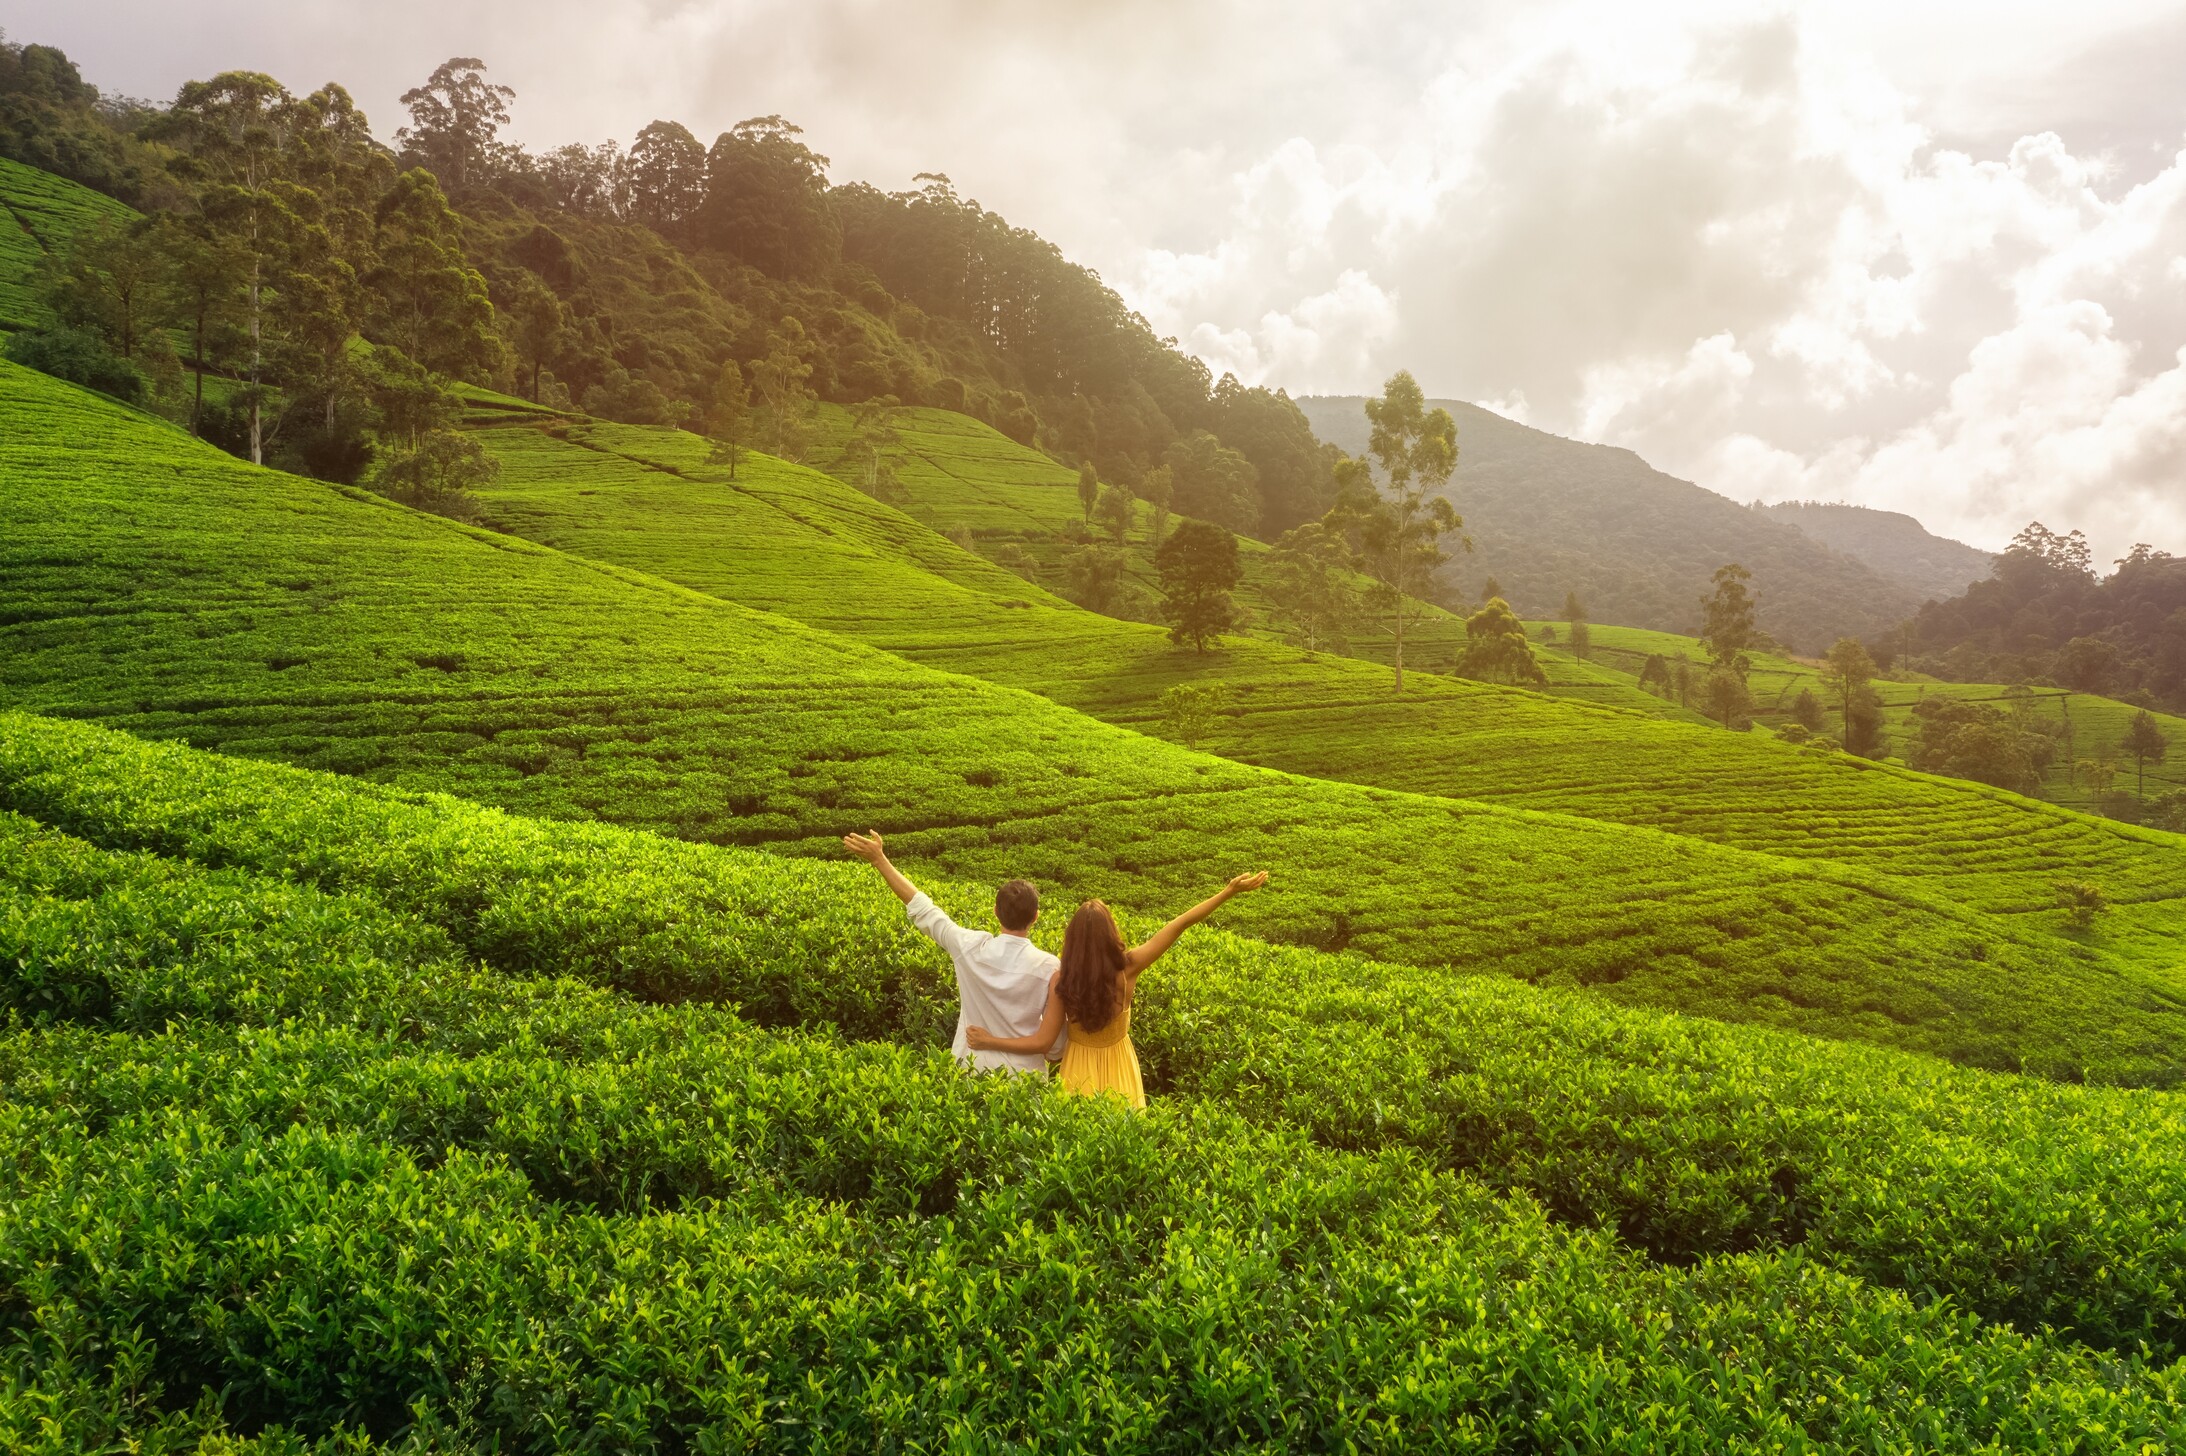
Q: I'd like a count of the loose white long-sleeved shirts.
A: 1